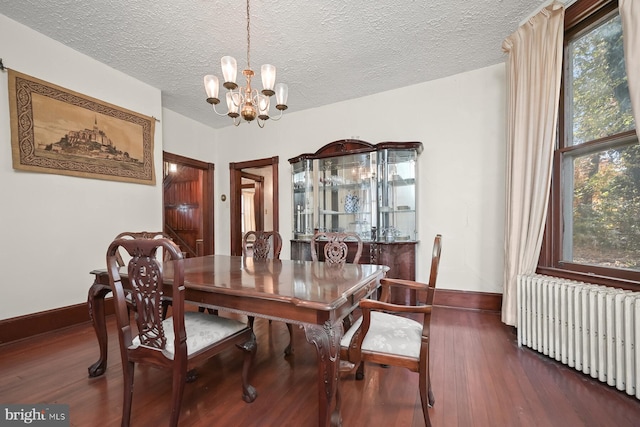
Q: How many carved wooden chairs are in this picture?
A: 5